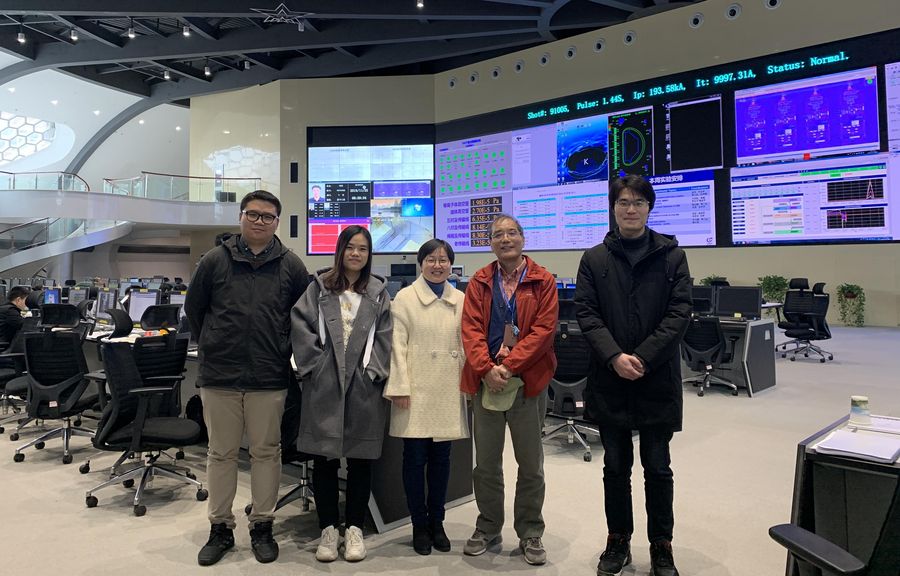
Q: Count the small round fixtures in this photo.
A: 11